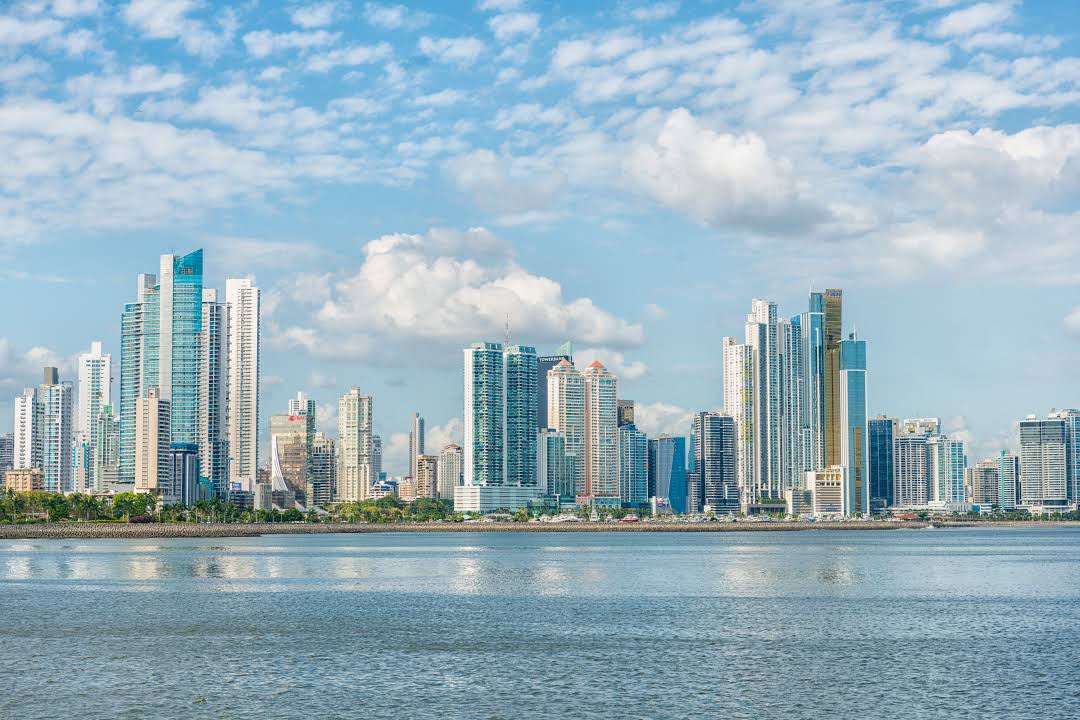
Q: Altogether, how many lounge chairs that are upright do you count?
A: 0